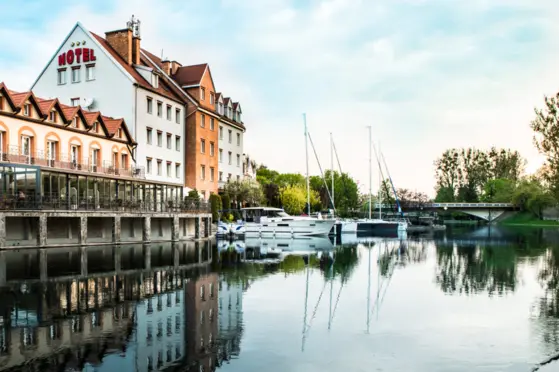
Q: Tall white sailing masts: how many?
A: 4